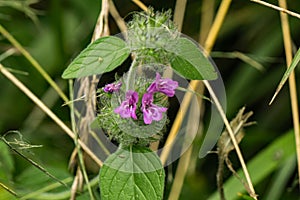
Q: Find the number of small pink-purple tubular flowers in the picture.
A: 4